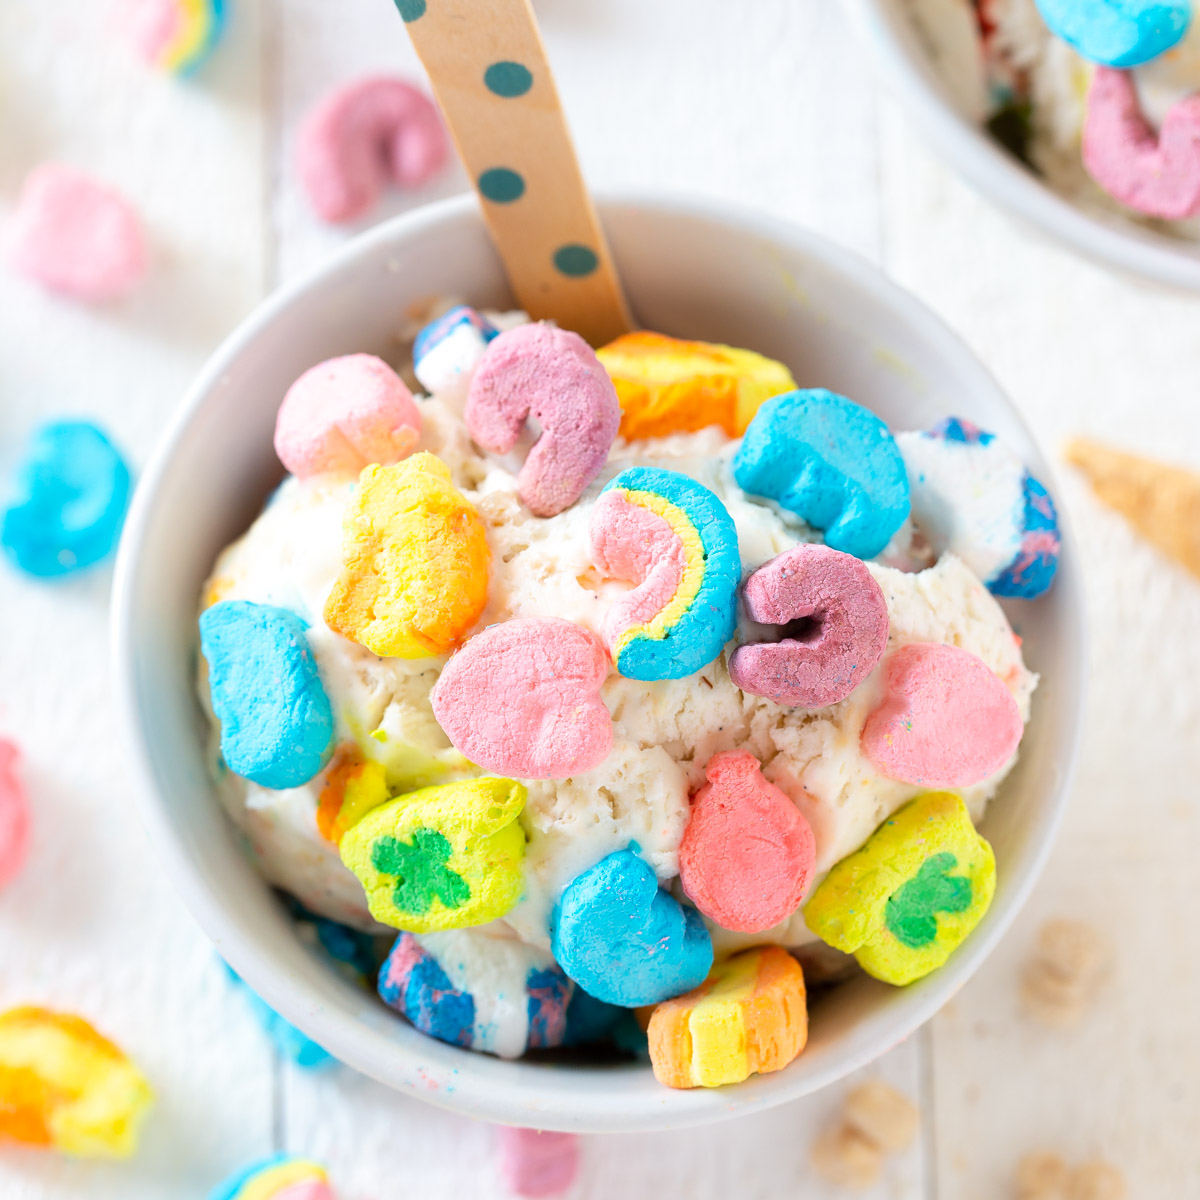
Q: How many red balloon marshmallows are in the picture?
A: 1